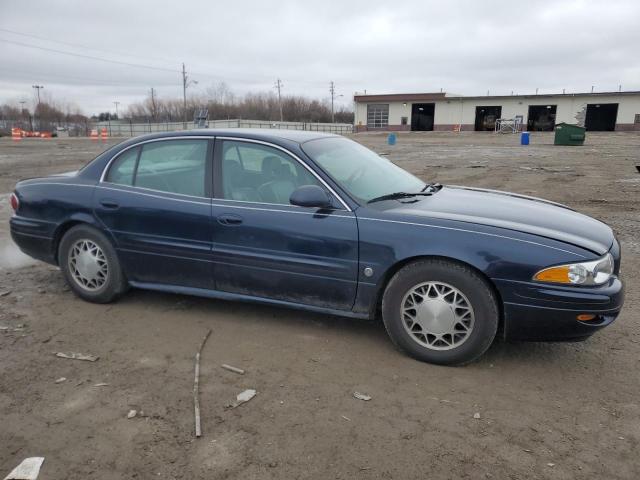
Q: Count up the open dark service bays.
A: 4